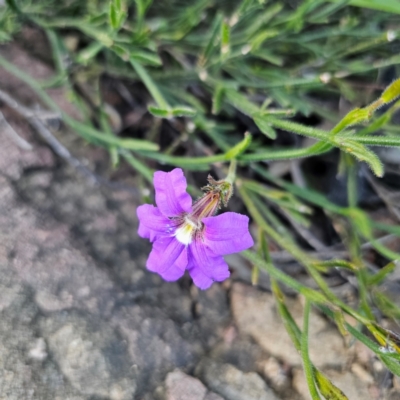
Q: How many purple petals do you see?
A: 5